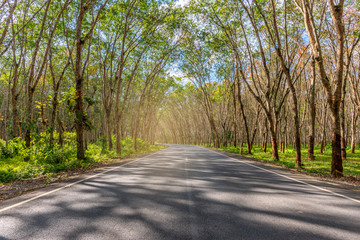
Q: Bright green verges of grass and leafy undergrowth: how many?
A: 2